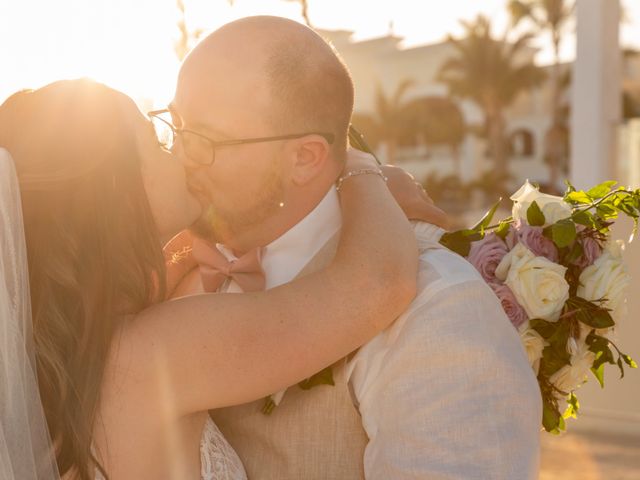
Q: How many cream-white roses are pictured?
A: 5